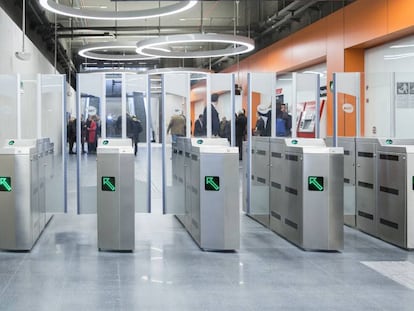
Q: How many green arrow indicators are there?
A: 4